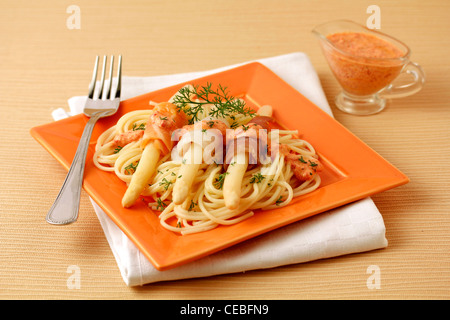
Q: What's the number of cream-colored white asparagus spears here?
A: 3